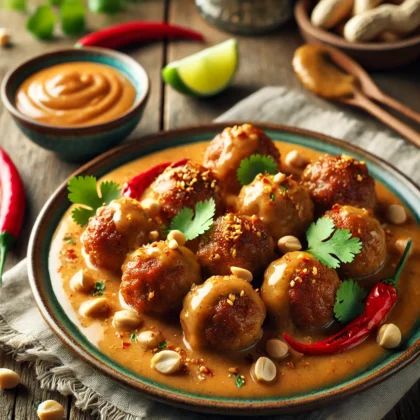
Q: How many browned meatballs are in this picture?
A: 10